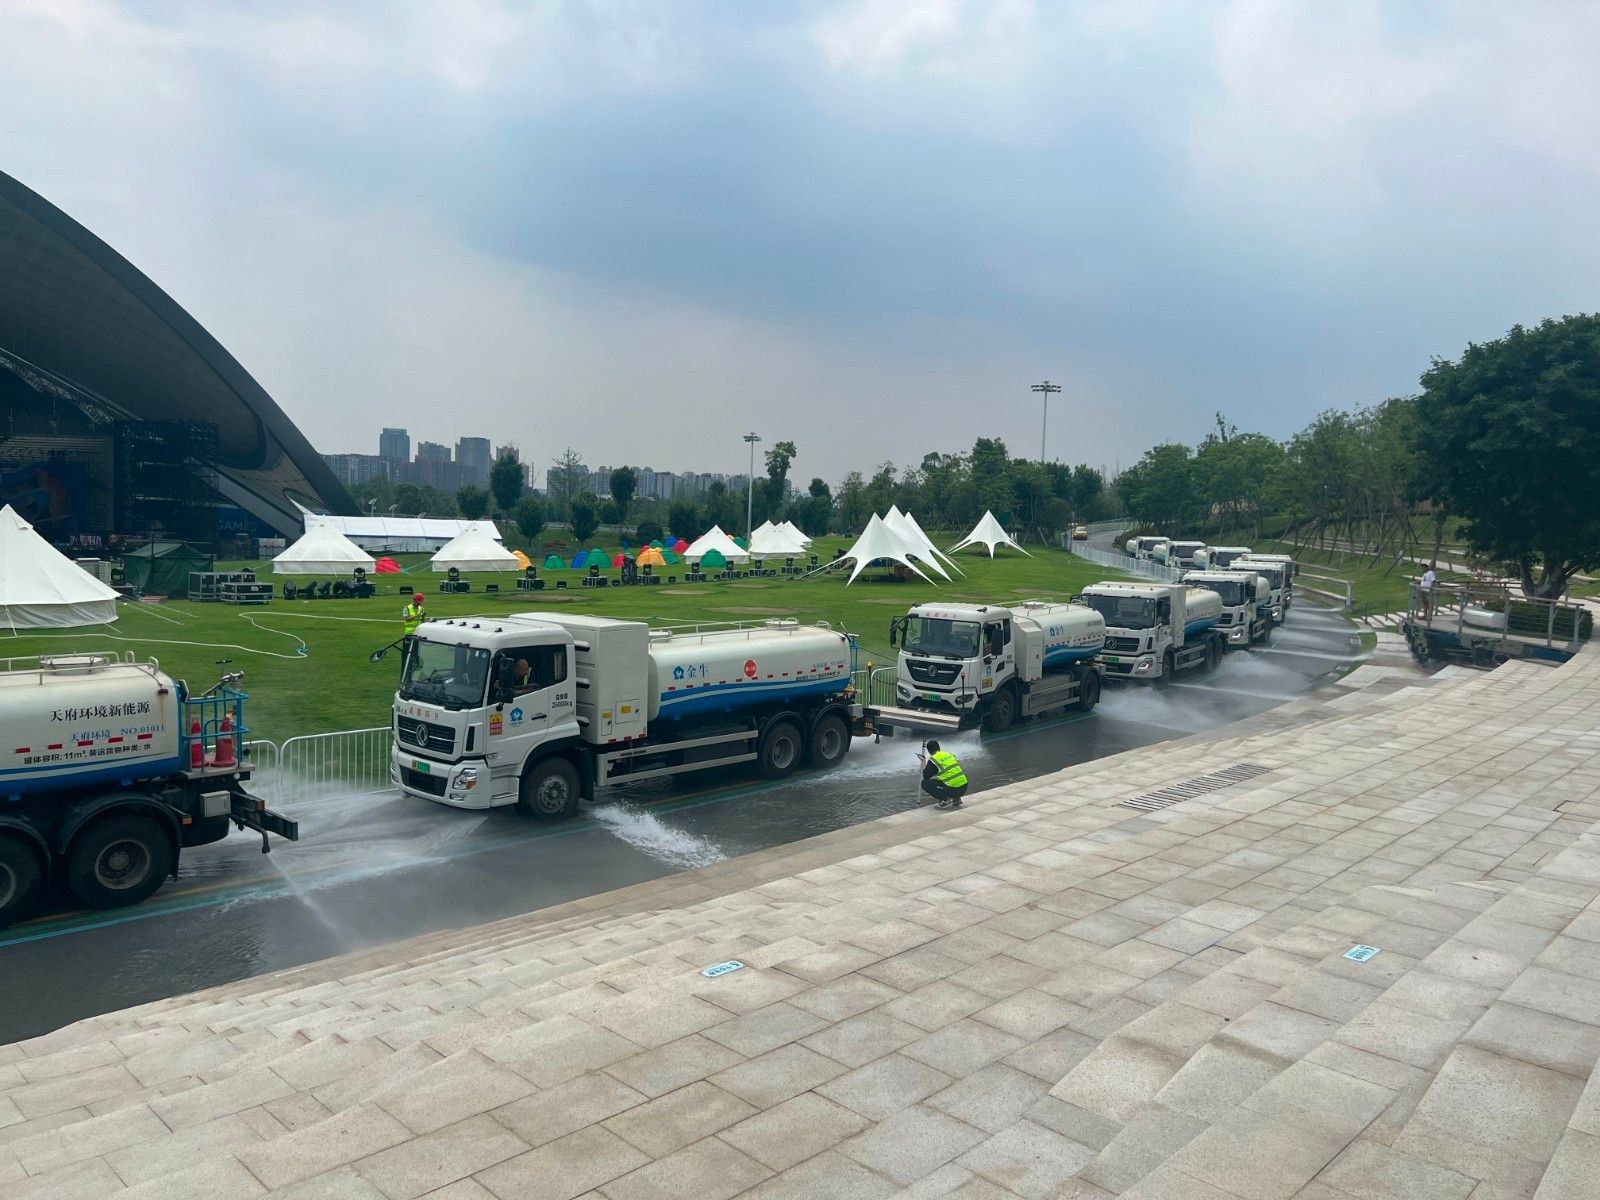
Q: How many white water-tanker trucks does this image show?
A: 10